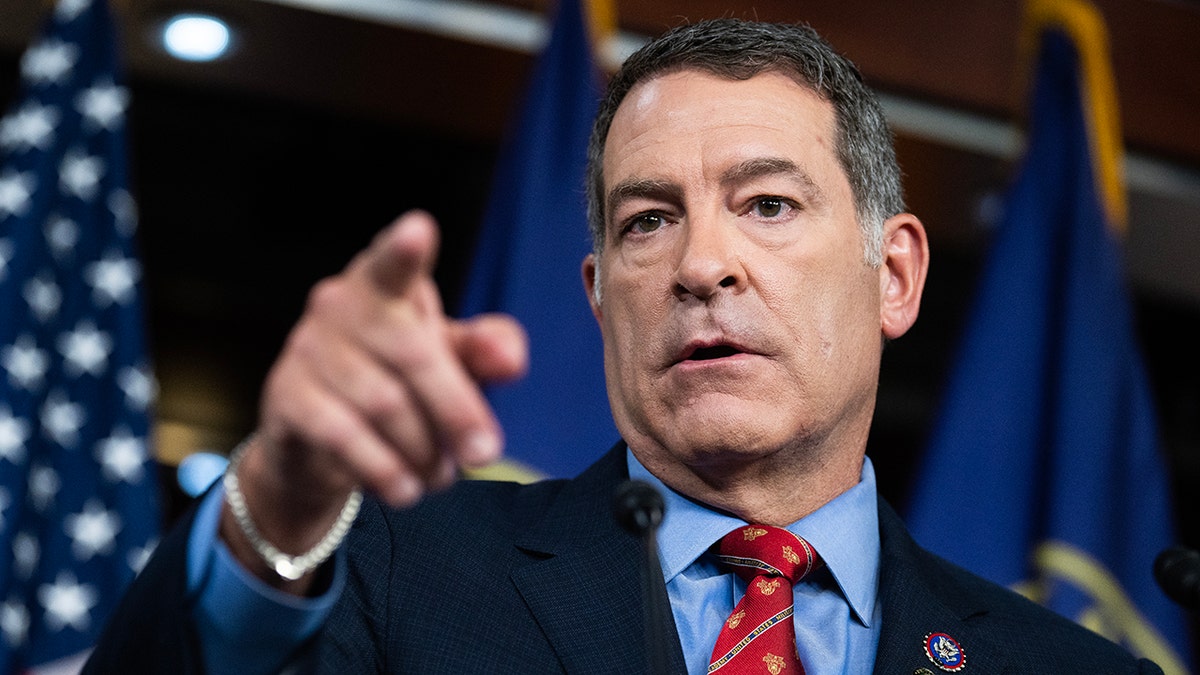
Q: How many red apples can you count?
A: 0